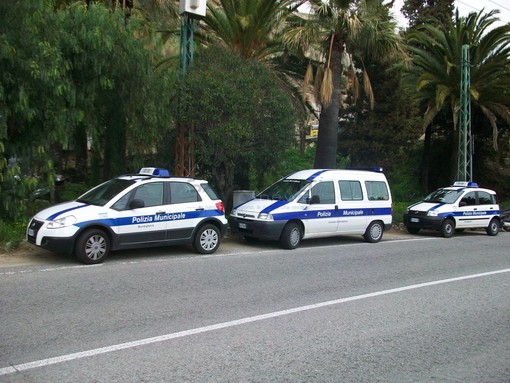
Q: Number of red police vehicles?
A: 0